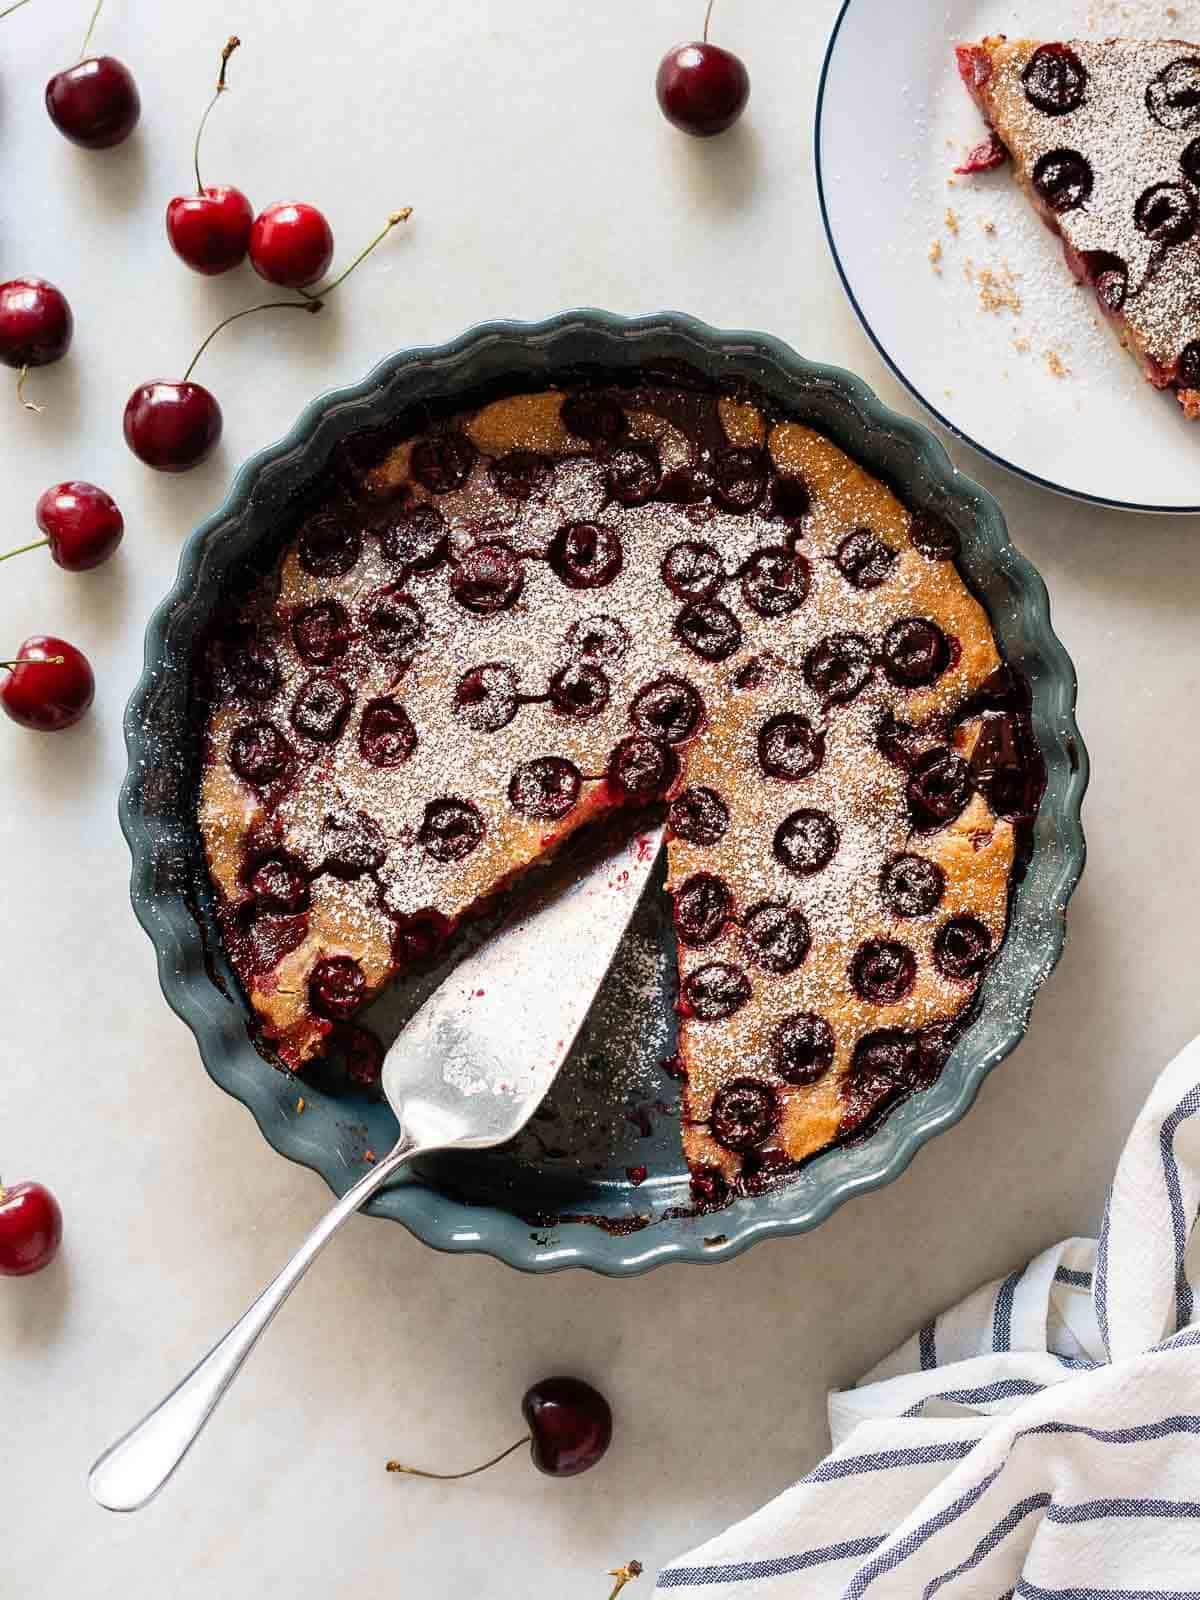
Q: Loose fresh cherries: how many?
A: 10